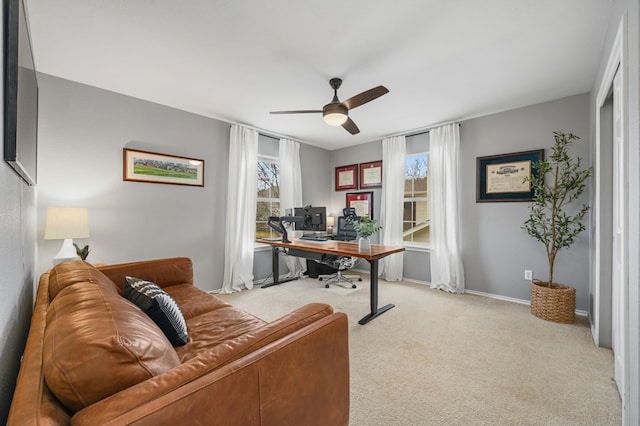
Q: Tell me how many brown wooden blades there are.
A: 3